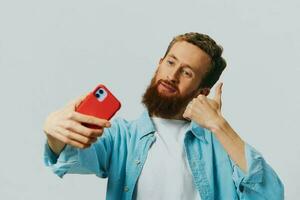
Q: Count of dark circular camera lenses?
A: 2